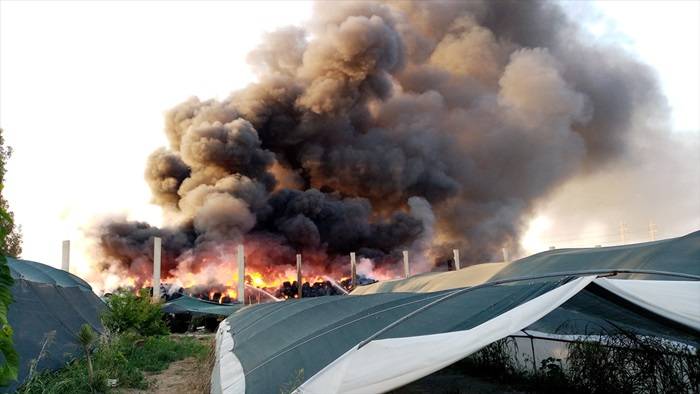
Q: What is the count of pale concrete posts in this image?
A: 8